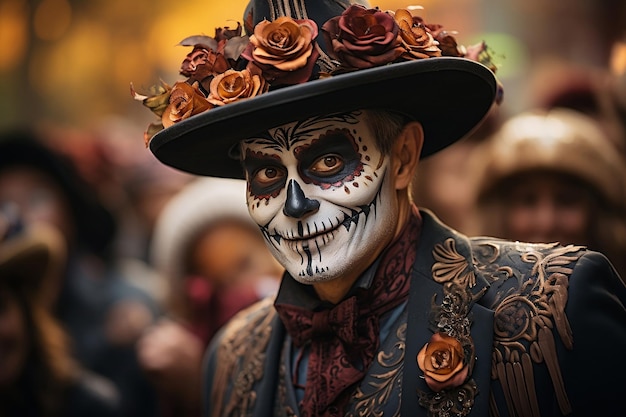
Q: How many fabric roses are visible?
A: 7